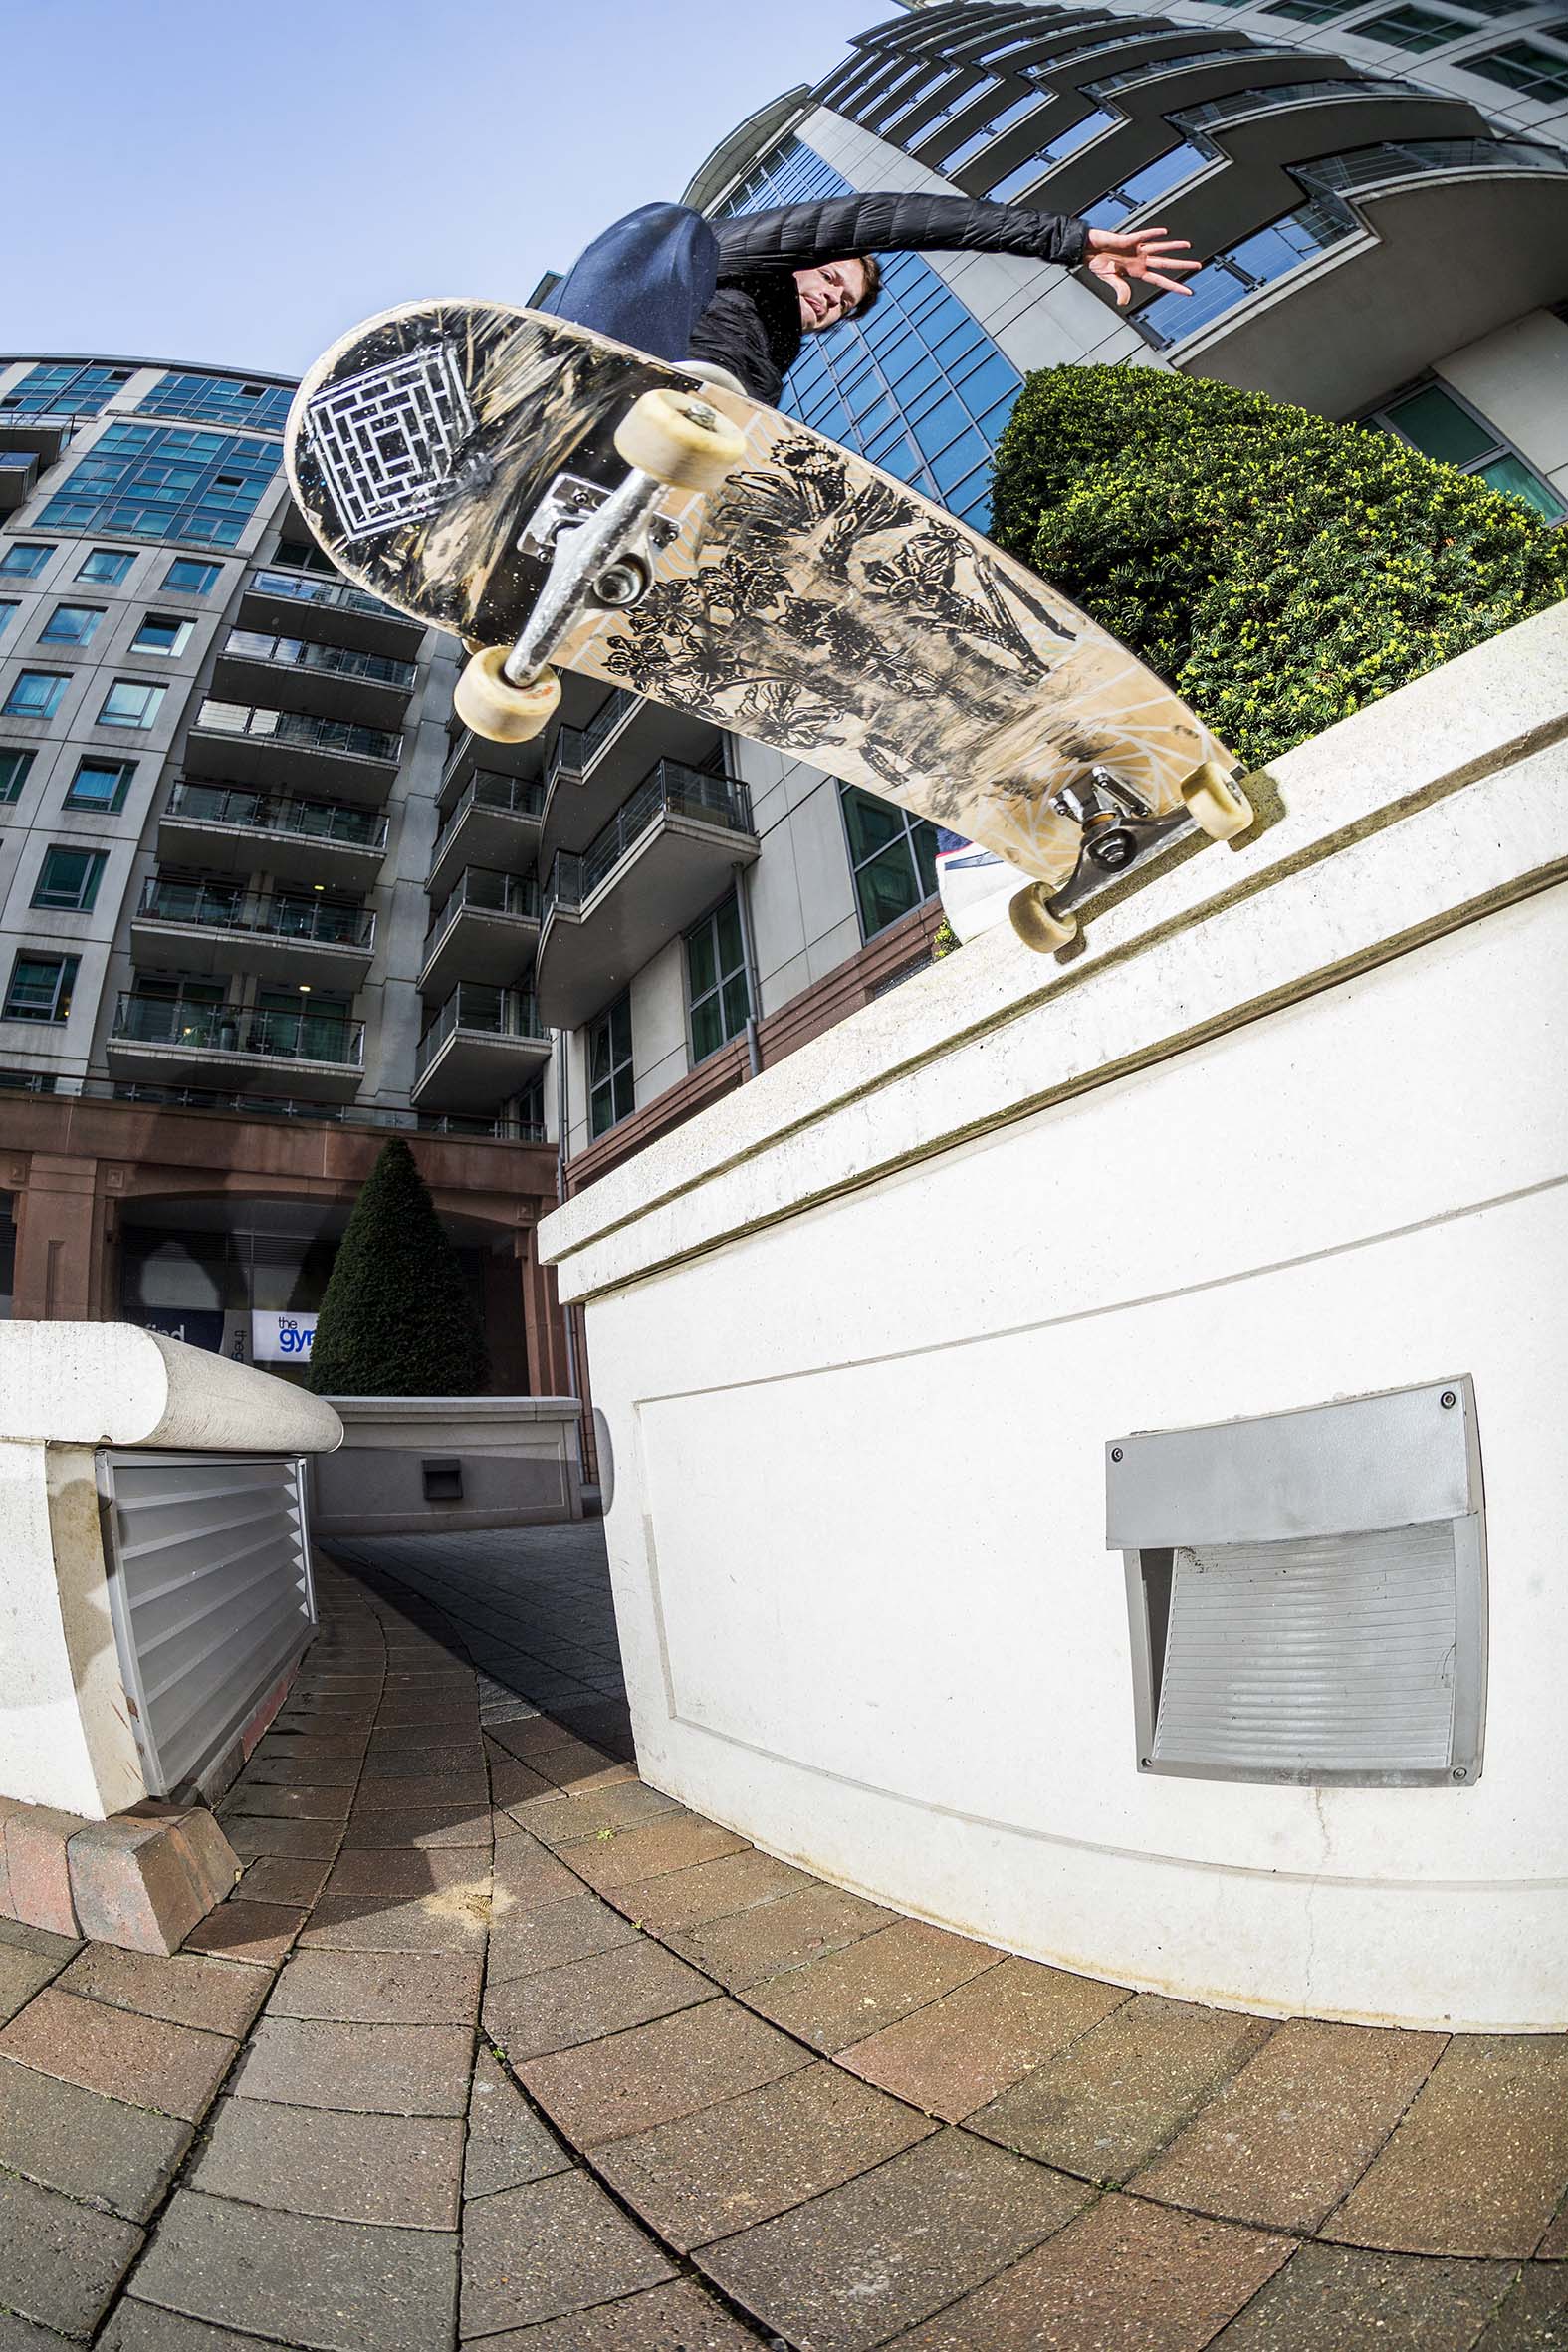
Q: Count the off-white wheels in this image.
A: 4